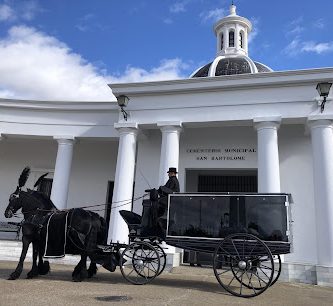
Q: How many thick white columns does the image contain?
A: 5